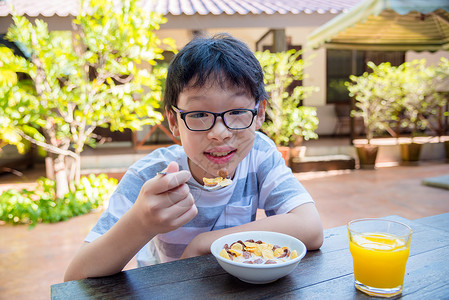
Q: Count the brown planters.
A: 2